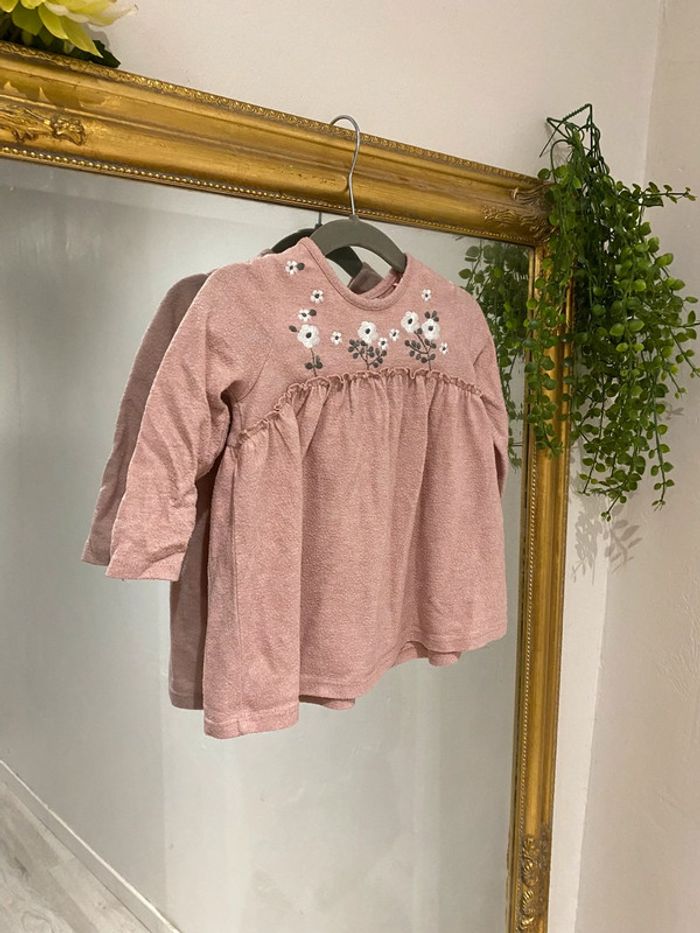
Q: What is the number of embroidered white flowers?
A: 12